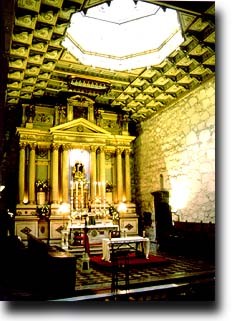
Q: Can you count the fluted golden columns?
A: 8